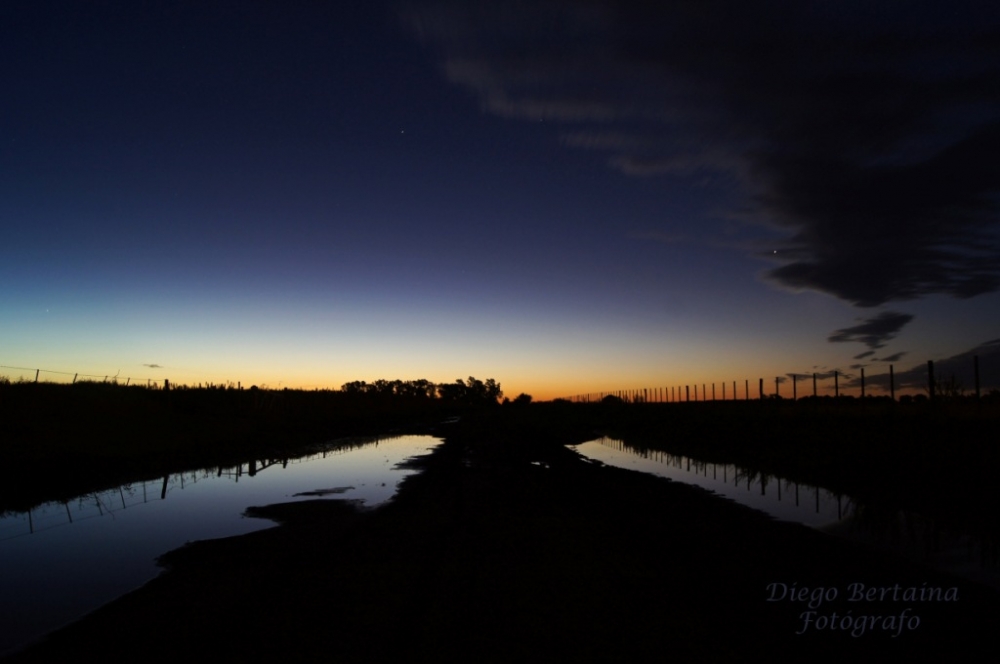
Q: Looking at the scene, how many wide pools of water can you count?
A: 2